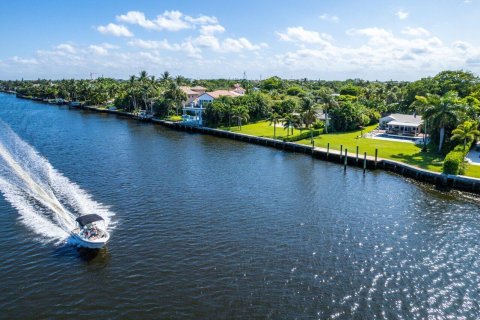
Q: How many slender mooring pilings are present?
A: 7